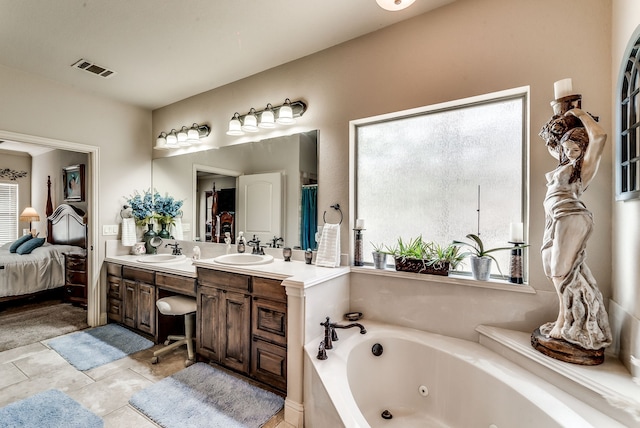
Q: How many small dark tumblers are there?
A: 2